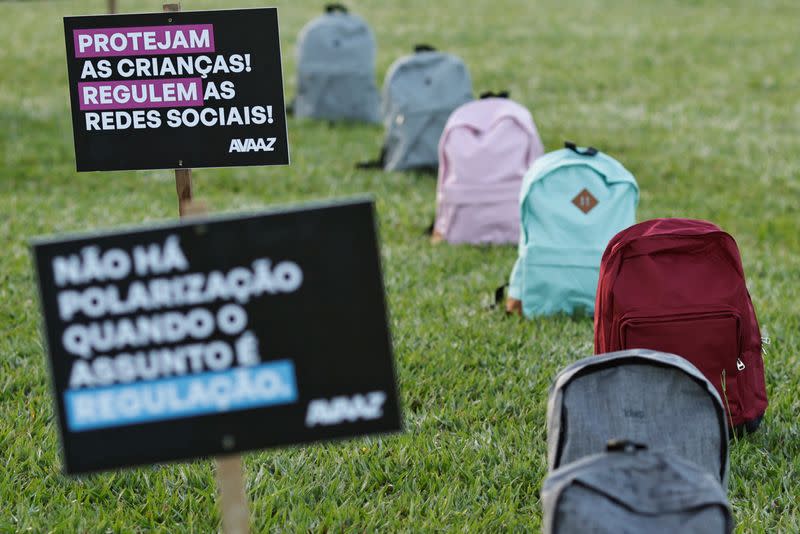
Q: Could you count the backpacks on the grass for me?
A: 7